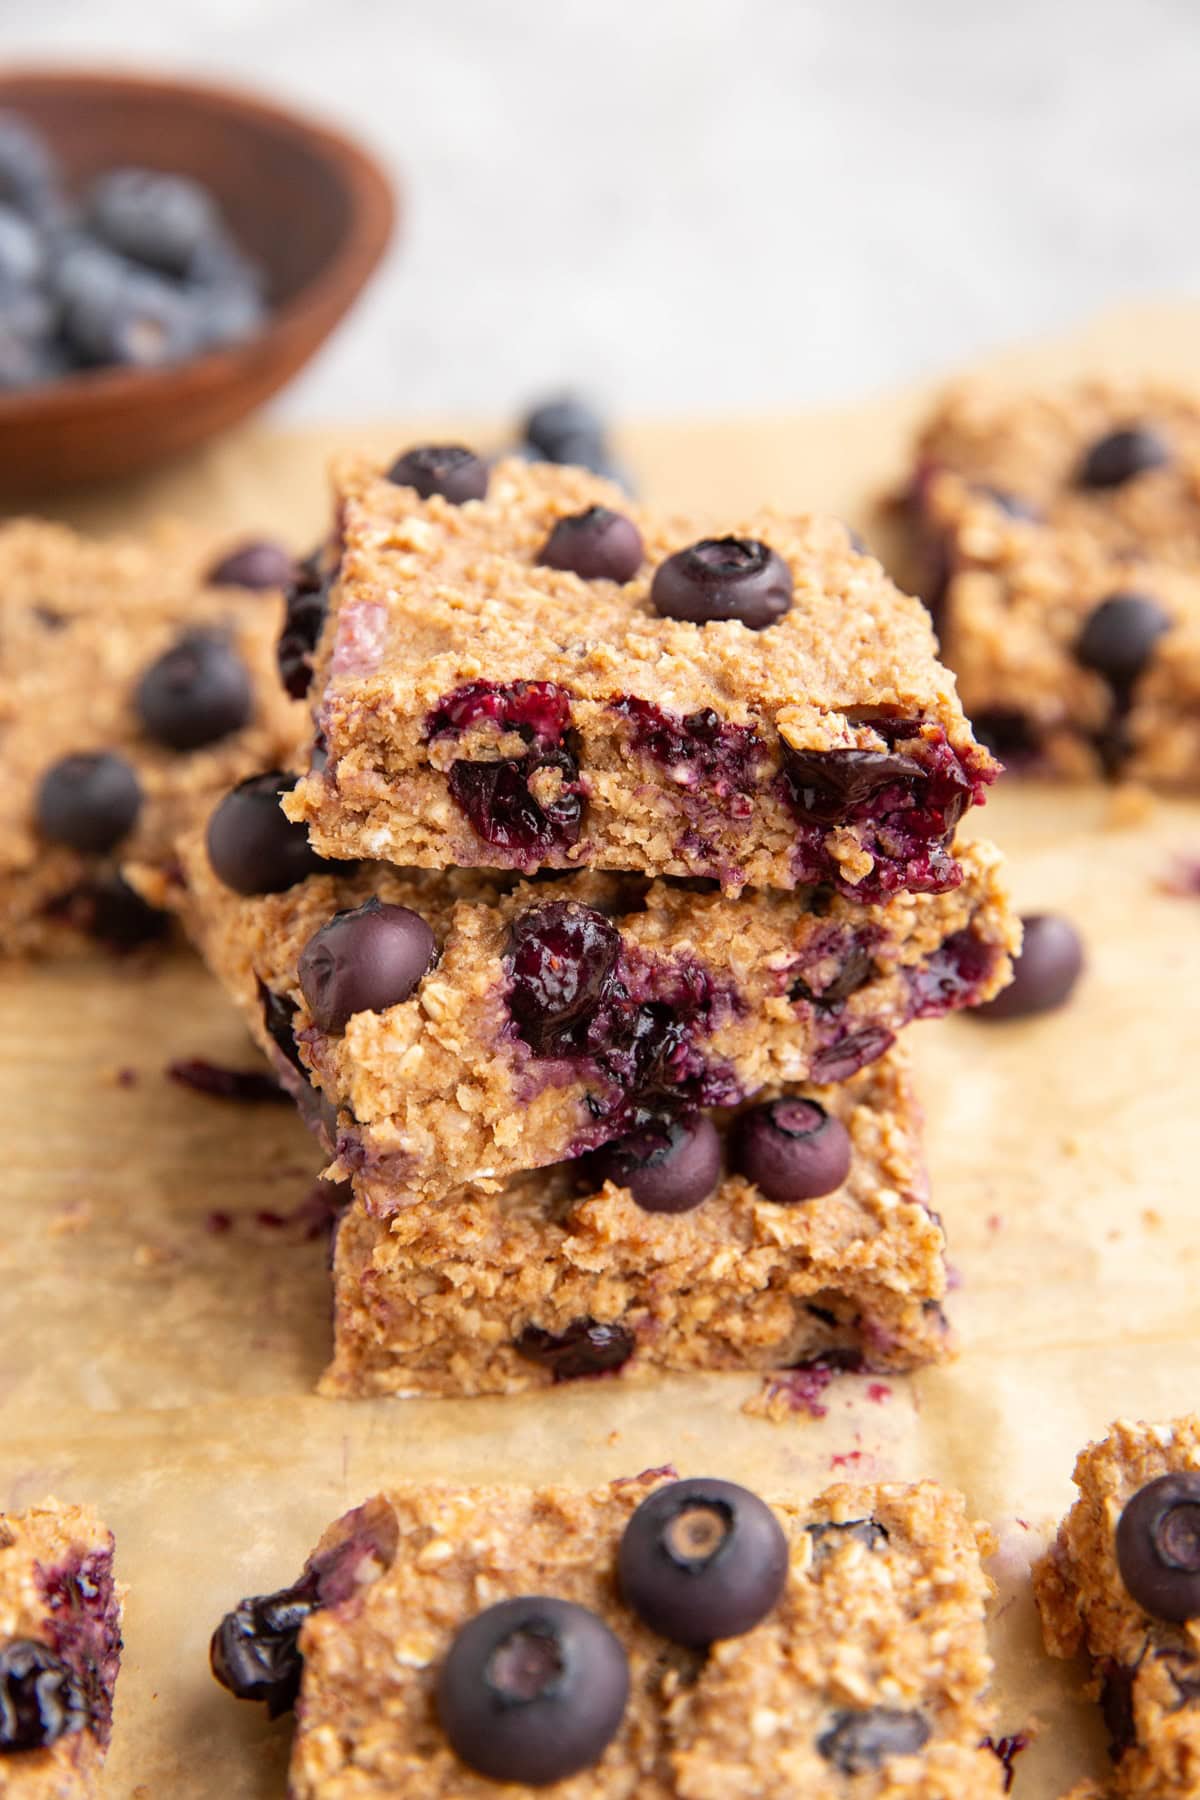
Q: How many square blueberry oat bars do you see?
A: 8